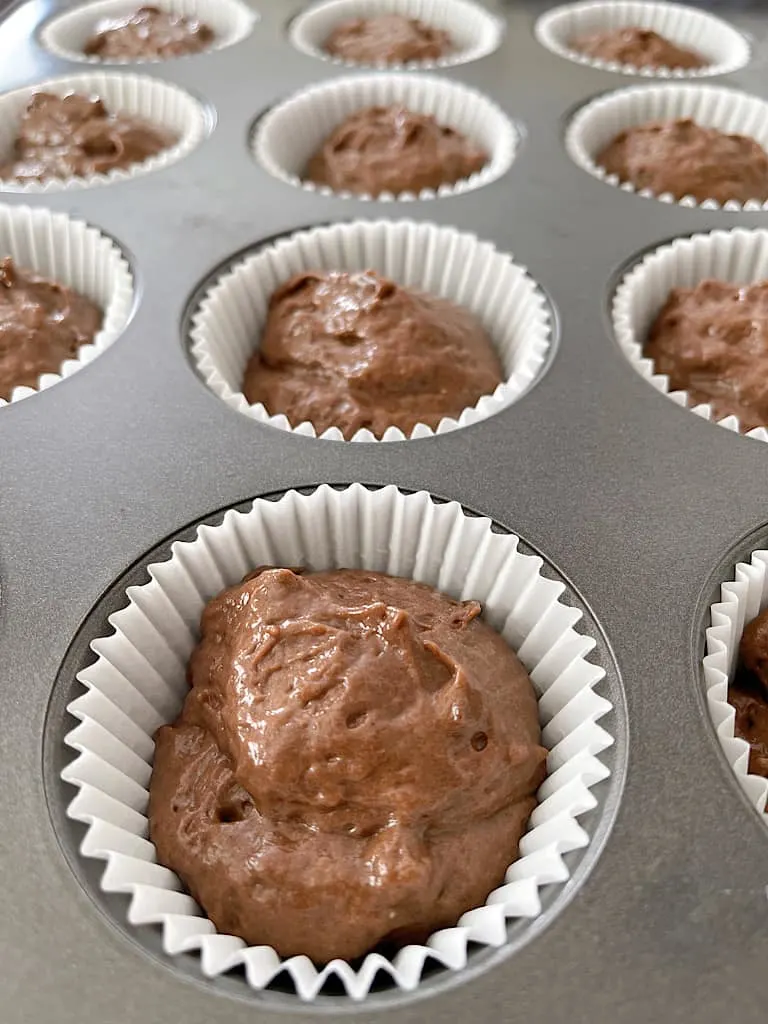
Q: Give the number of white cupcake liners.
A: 11